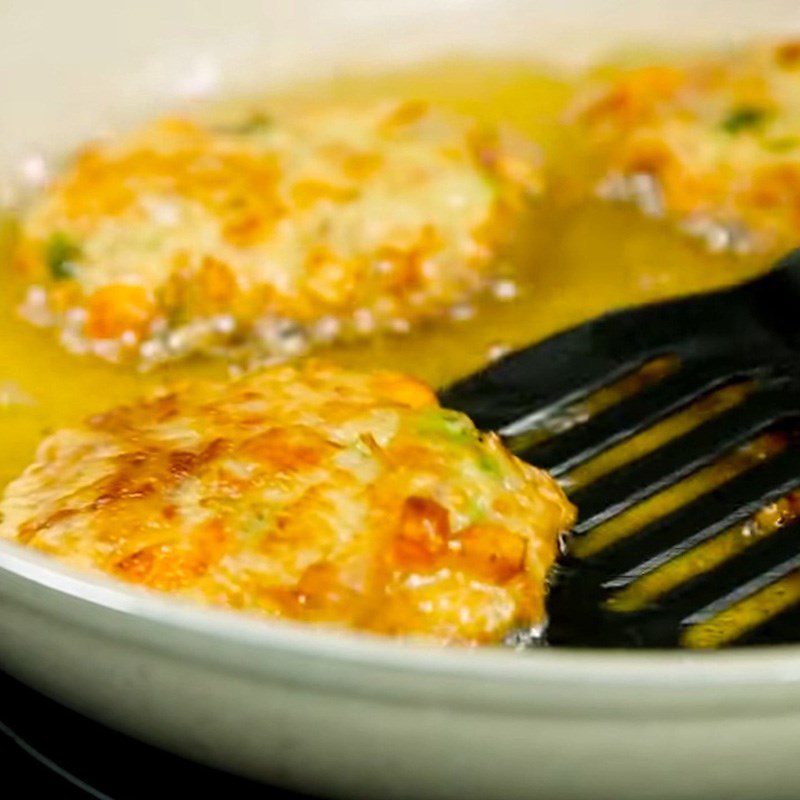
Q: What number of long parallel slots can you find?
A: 5